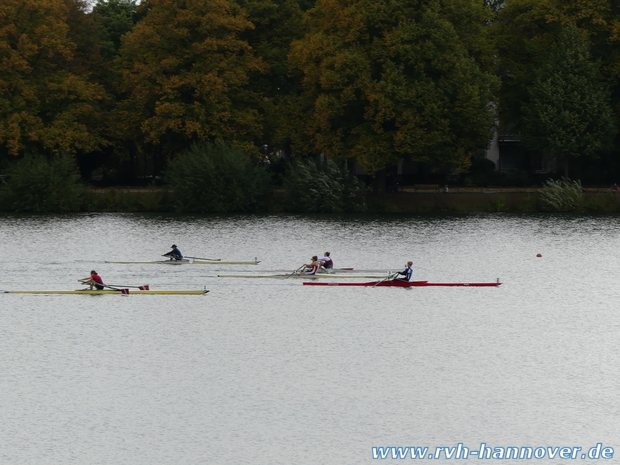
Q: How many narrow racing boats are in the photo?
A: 5